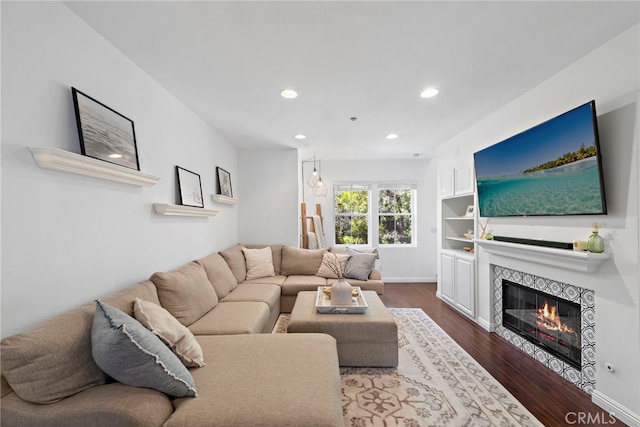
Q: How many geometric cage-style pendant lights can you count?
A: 2